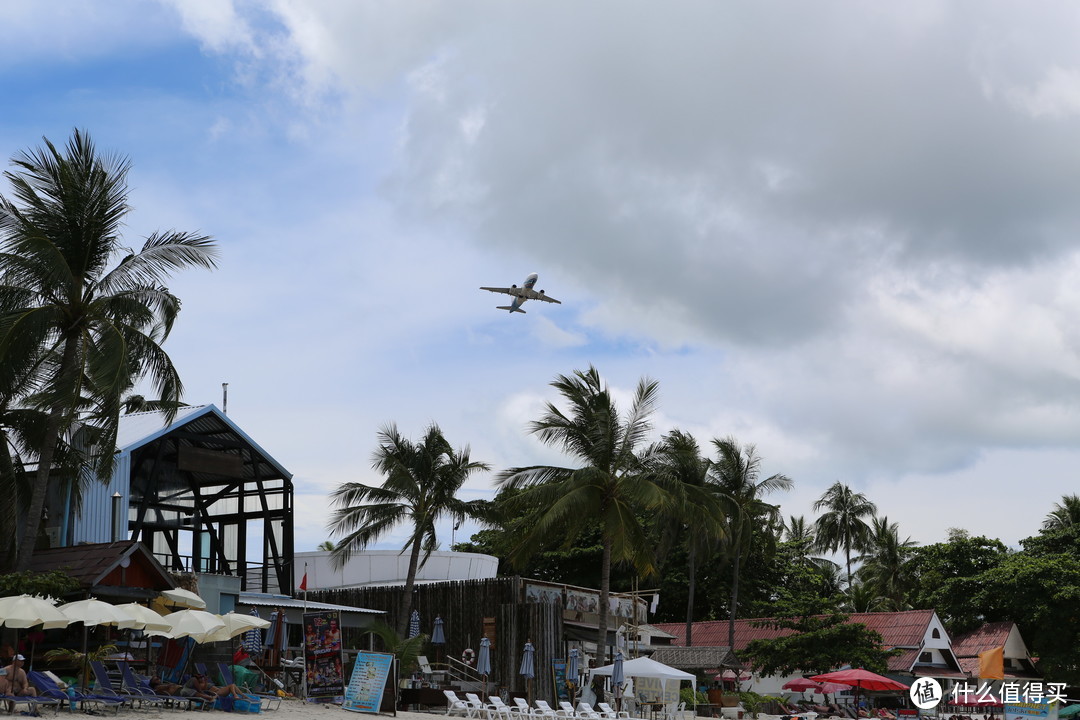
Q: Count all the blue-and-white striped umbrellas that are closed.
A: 2